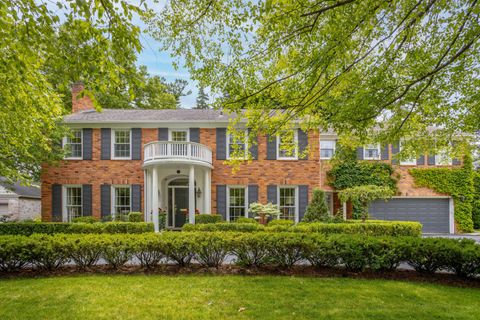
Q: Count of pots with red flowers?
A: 2